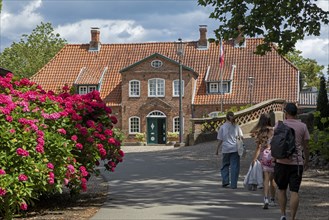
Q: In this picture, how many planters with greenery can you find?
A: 2